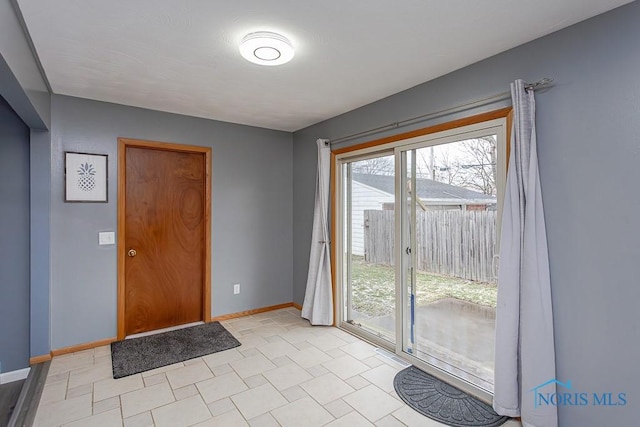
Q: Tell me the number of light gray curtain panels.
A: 2